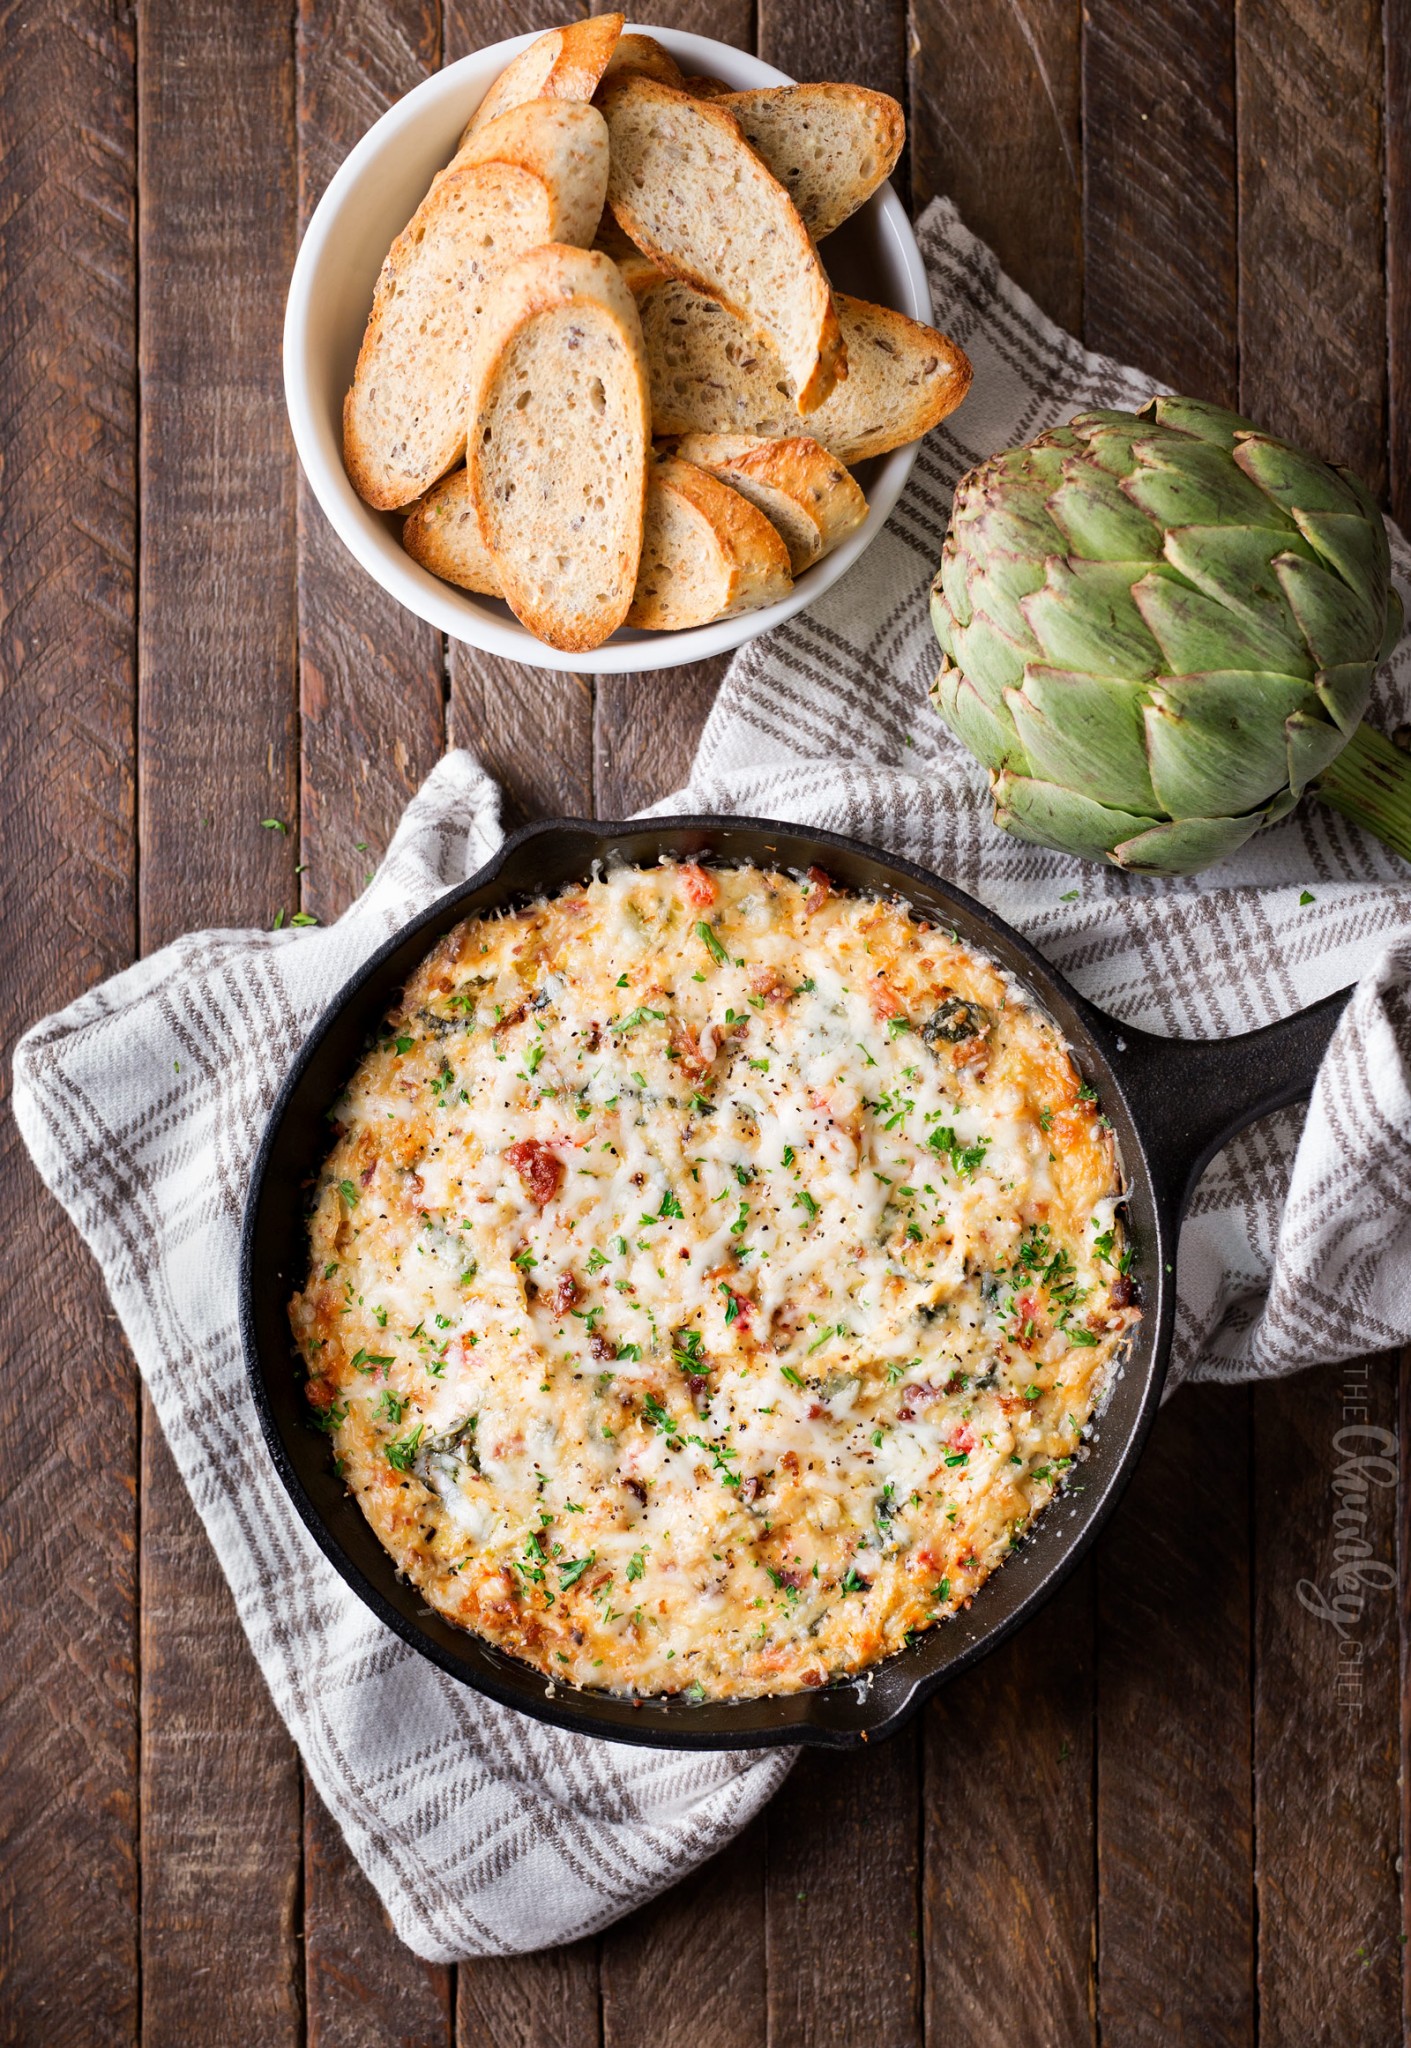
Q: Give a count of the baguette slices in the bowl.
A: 11